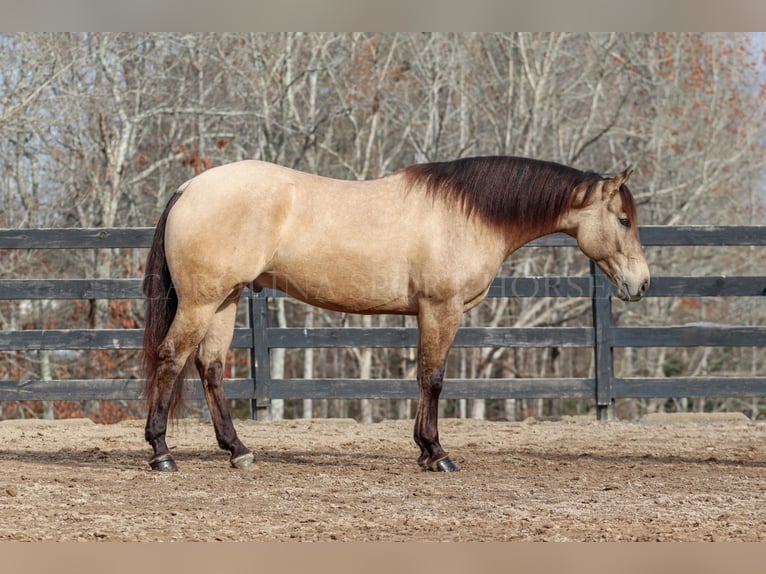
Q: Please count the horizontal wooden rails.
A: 4